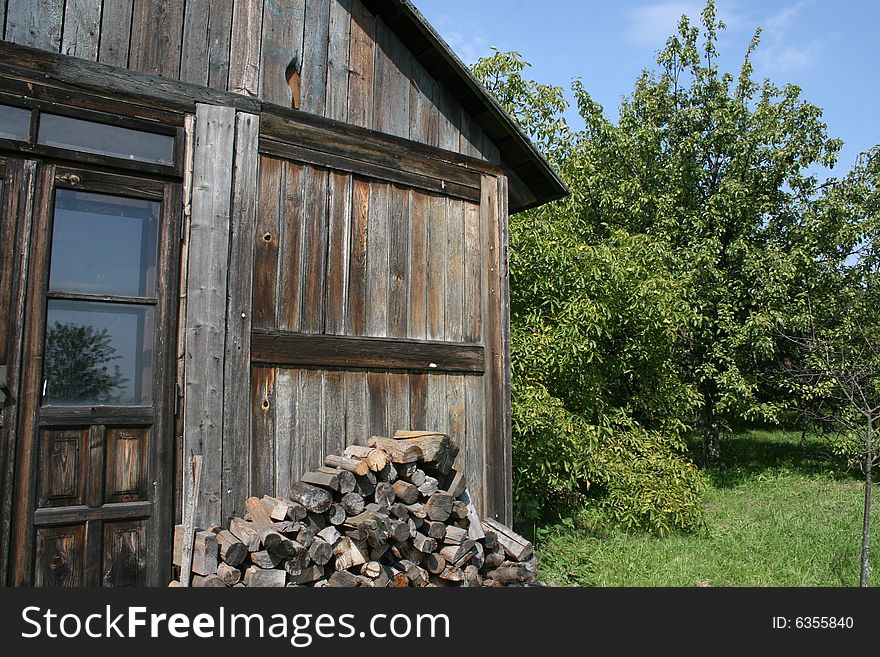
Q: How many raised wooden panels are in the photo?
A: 4